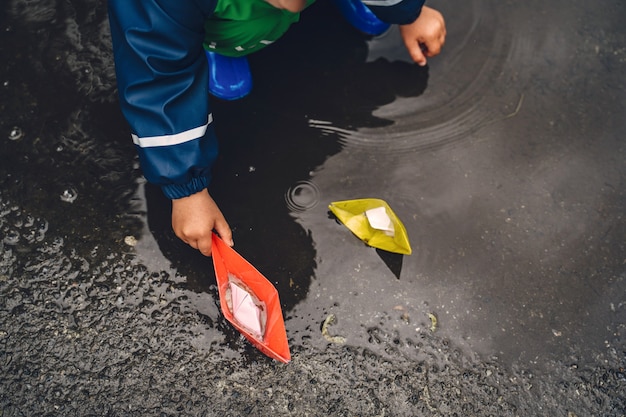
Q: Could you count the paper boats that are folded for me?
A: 2